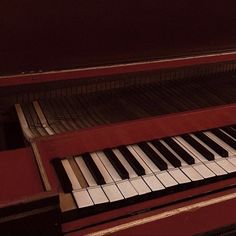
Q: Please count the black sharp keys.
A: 11